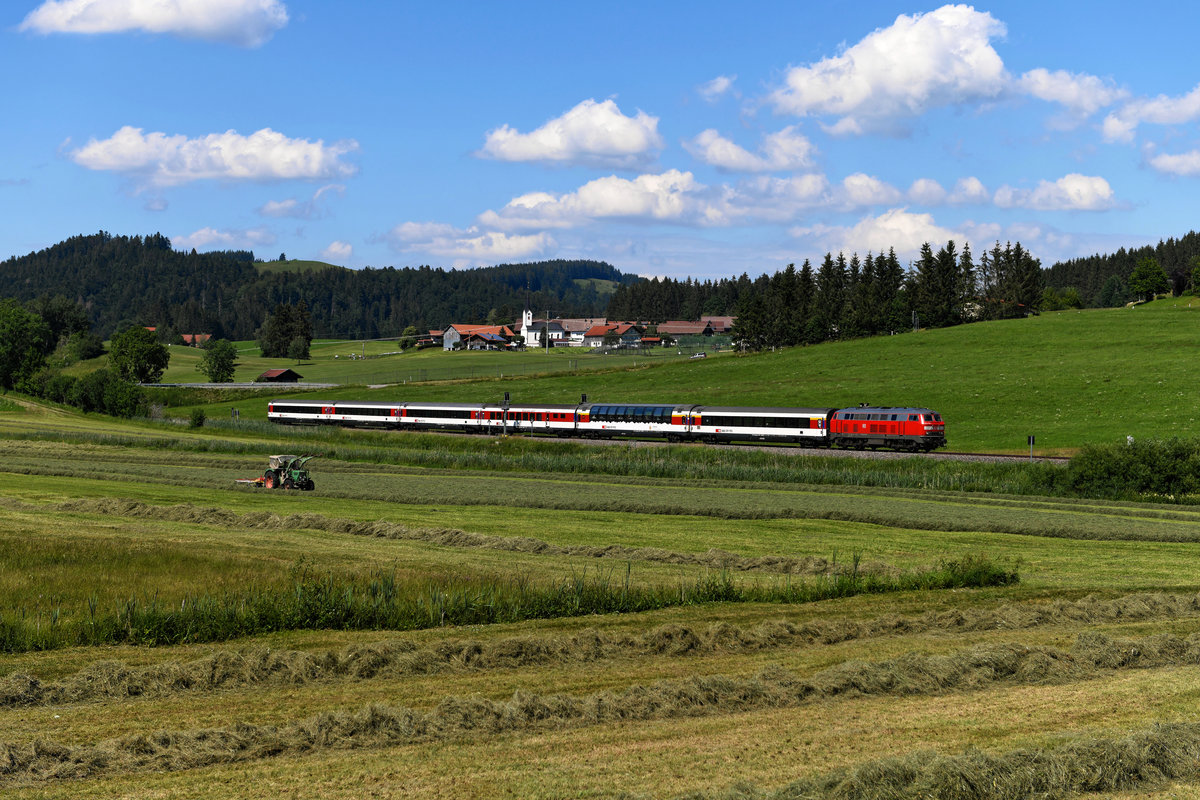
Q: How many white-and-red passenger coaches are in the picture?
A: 6